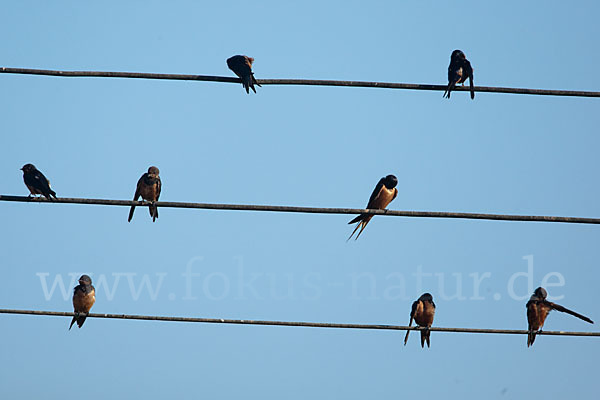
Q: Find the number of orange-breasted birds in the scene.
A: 5